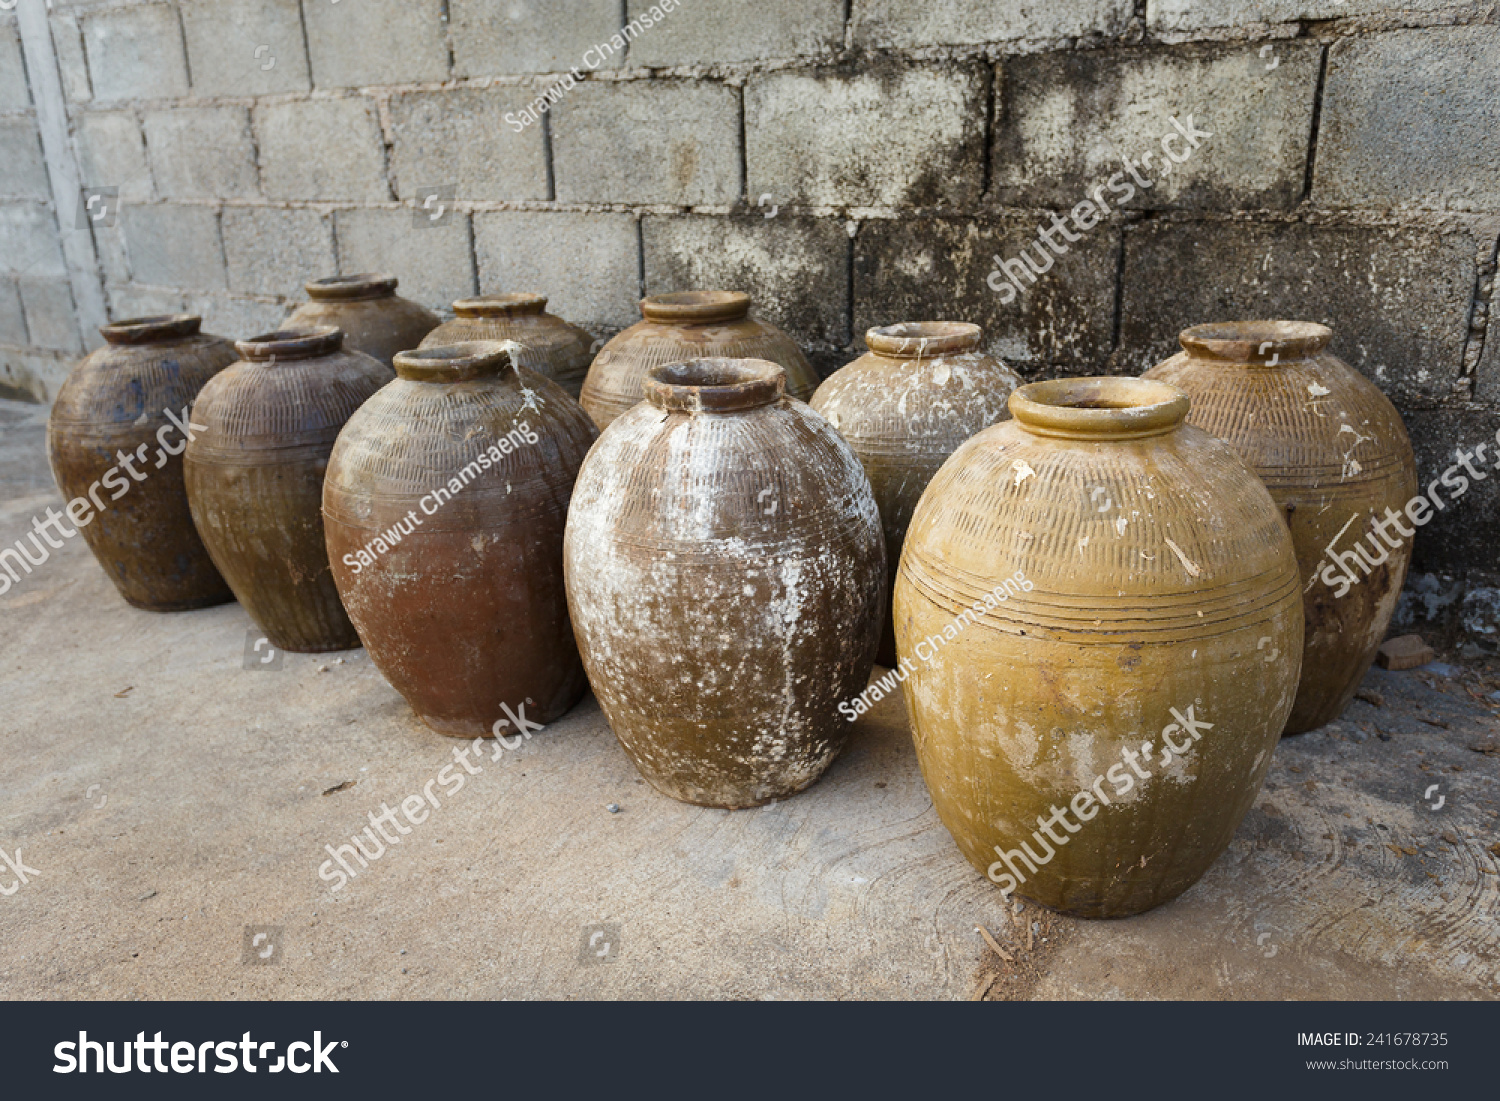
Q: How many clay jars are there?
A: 10